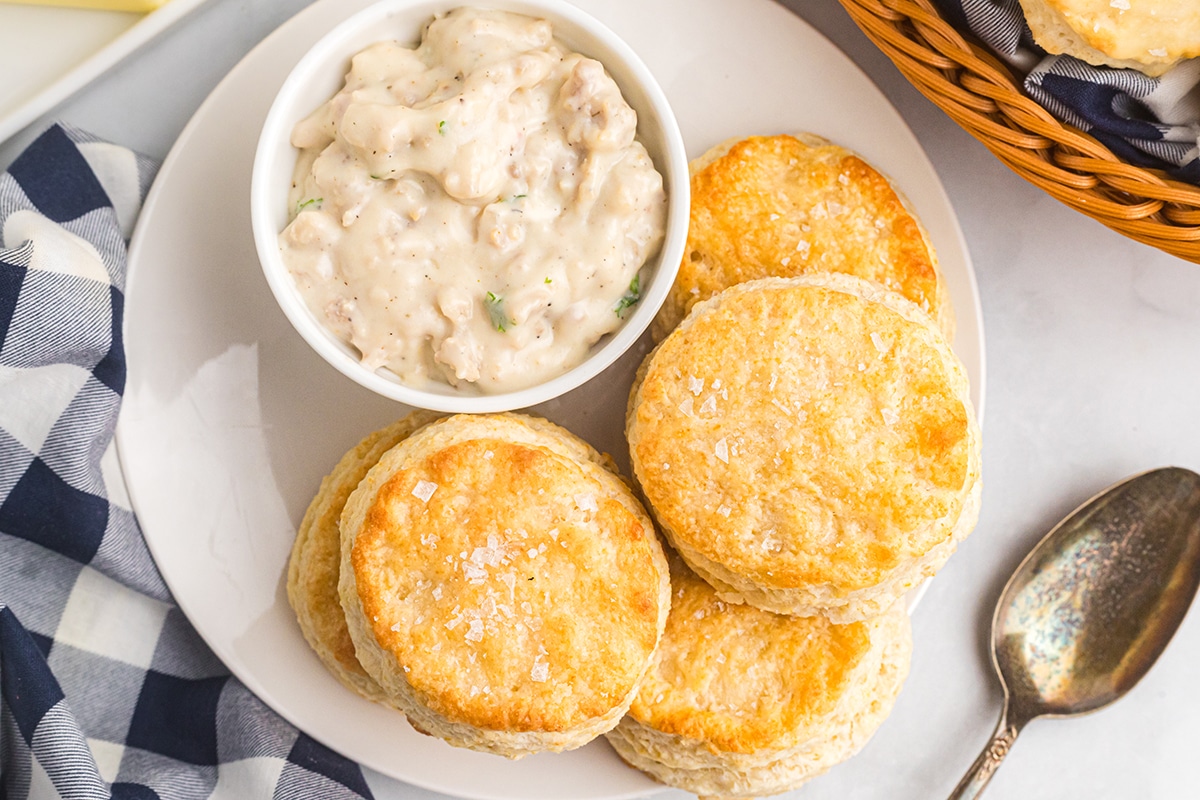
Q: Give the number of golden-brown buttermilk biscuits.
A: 6